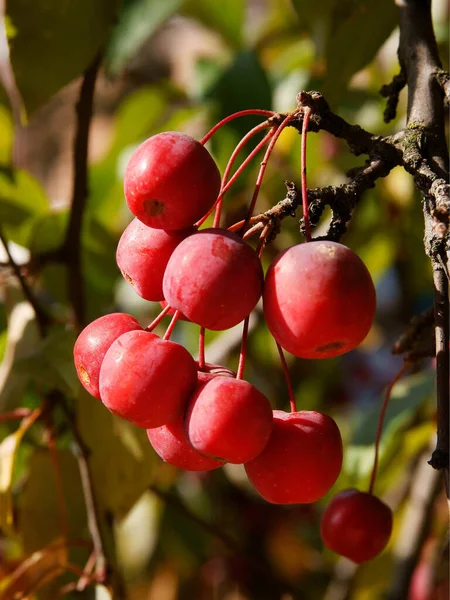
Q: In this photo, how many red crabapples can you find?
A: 10